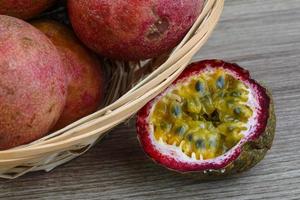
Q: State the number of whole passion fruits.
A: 4